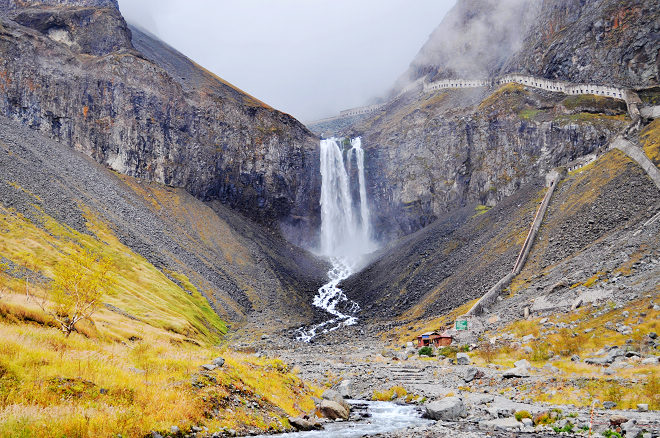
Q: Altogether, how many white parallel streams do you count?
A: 2